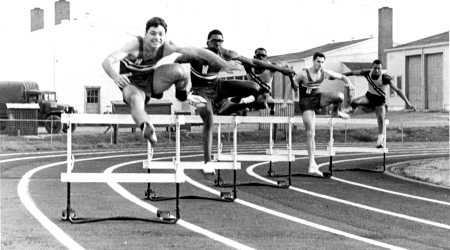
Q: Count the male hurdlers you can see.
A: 5